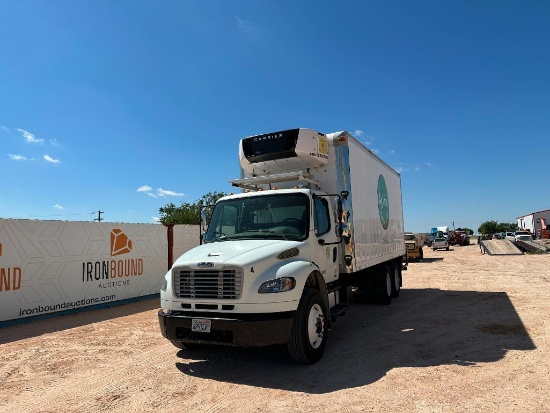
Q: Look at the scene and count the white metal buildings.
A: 1